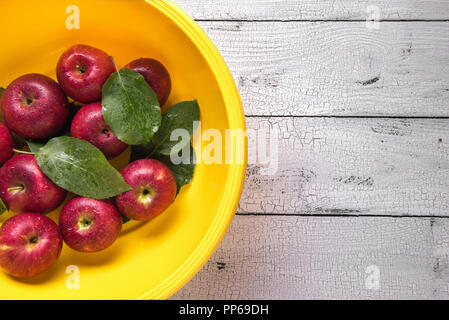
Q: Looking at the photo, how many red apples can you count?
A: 9